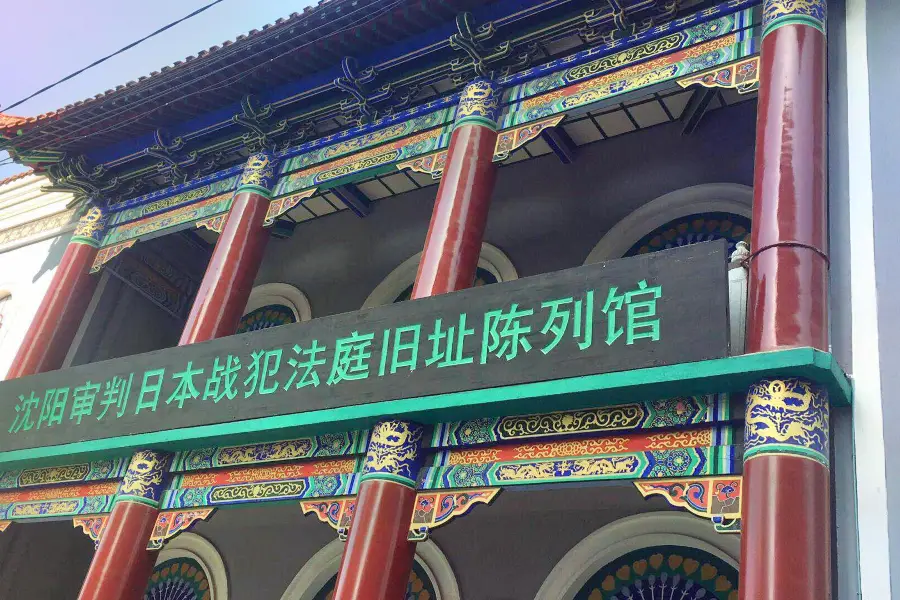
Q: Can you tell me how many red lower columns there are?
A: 3